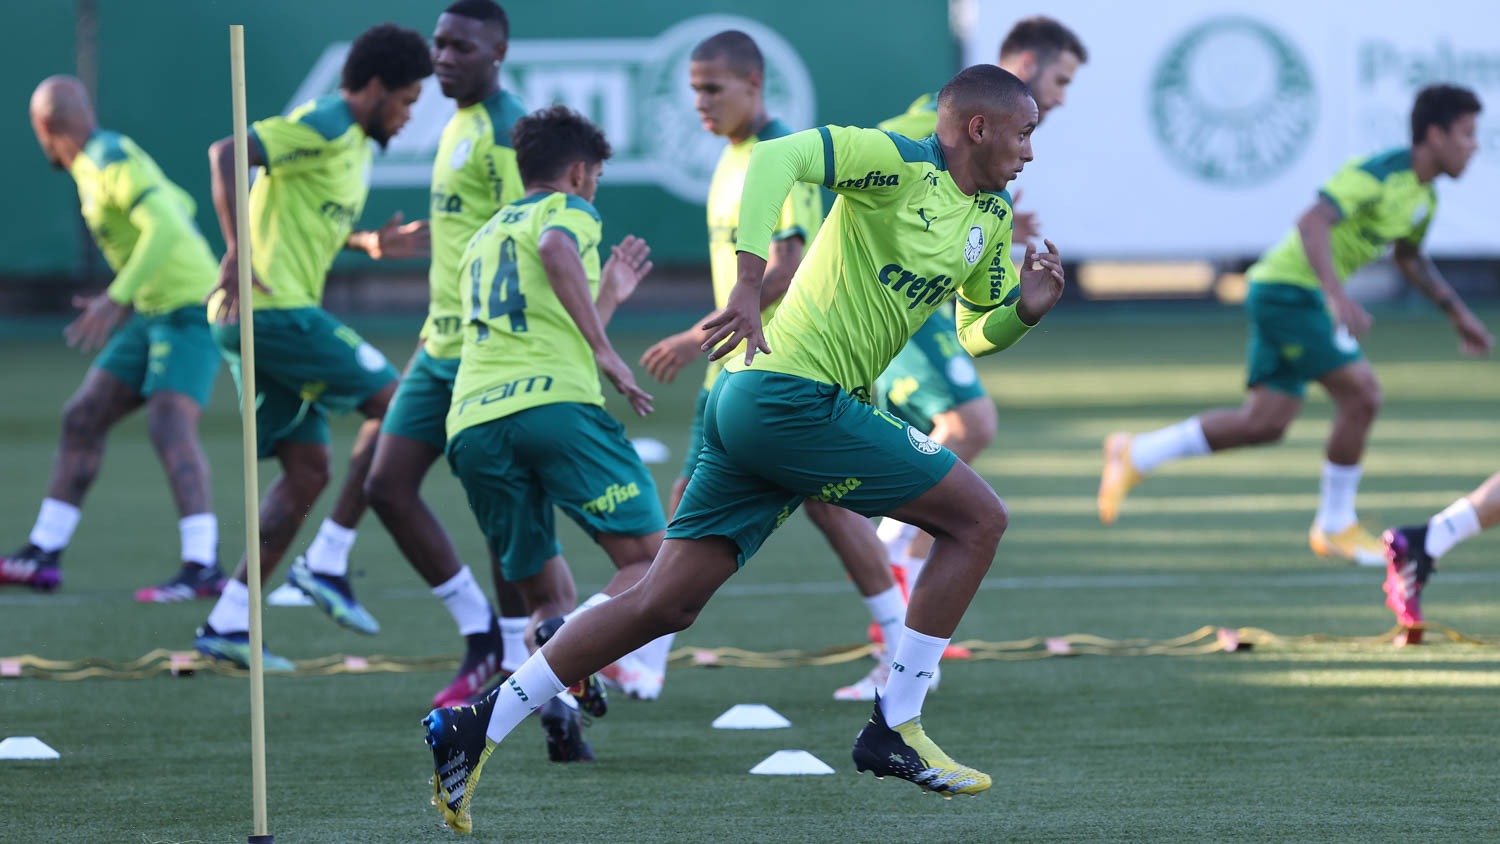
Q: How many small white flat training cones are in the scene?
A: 5